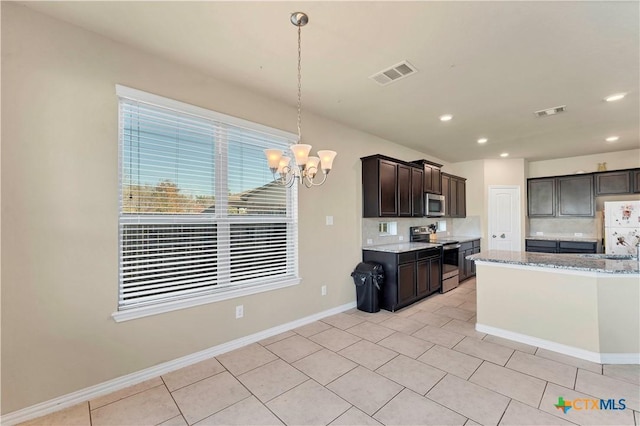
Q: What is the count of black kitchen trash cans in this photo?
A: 1